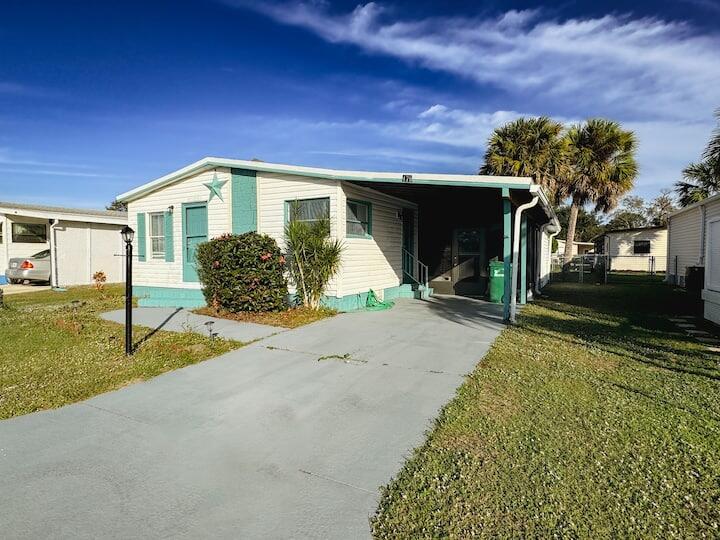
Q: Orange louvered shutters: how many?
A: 0